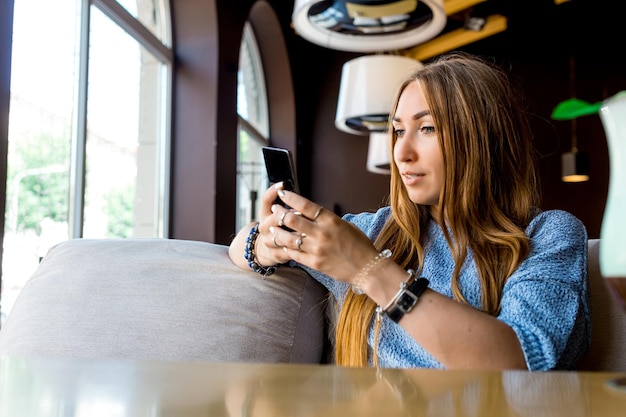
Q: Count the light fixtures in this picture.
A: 4